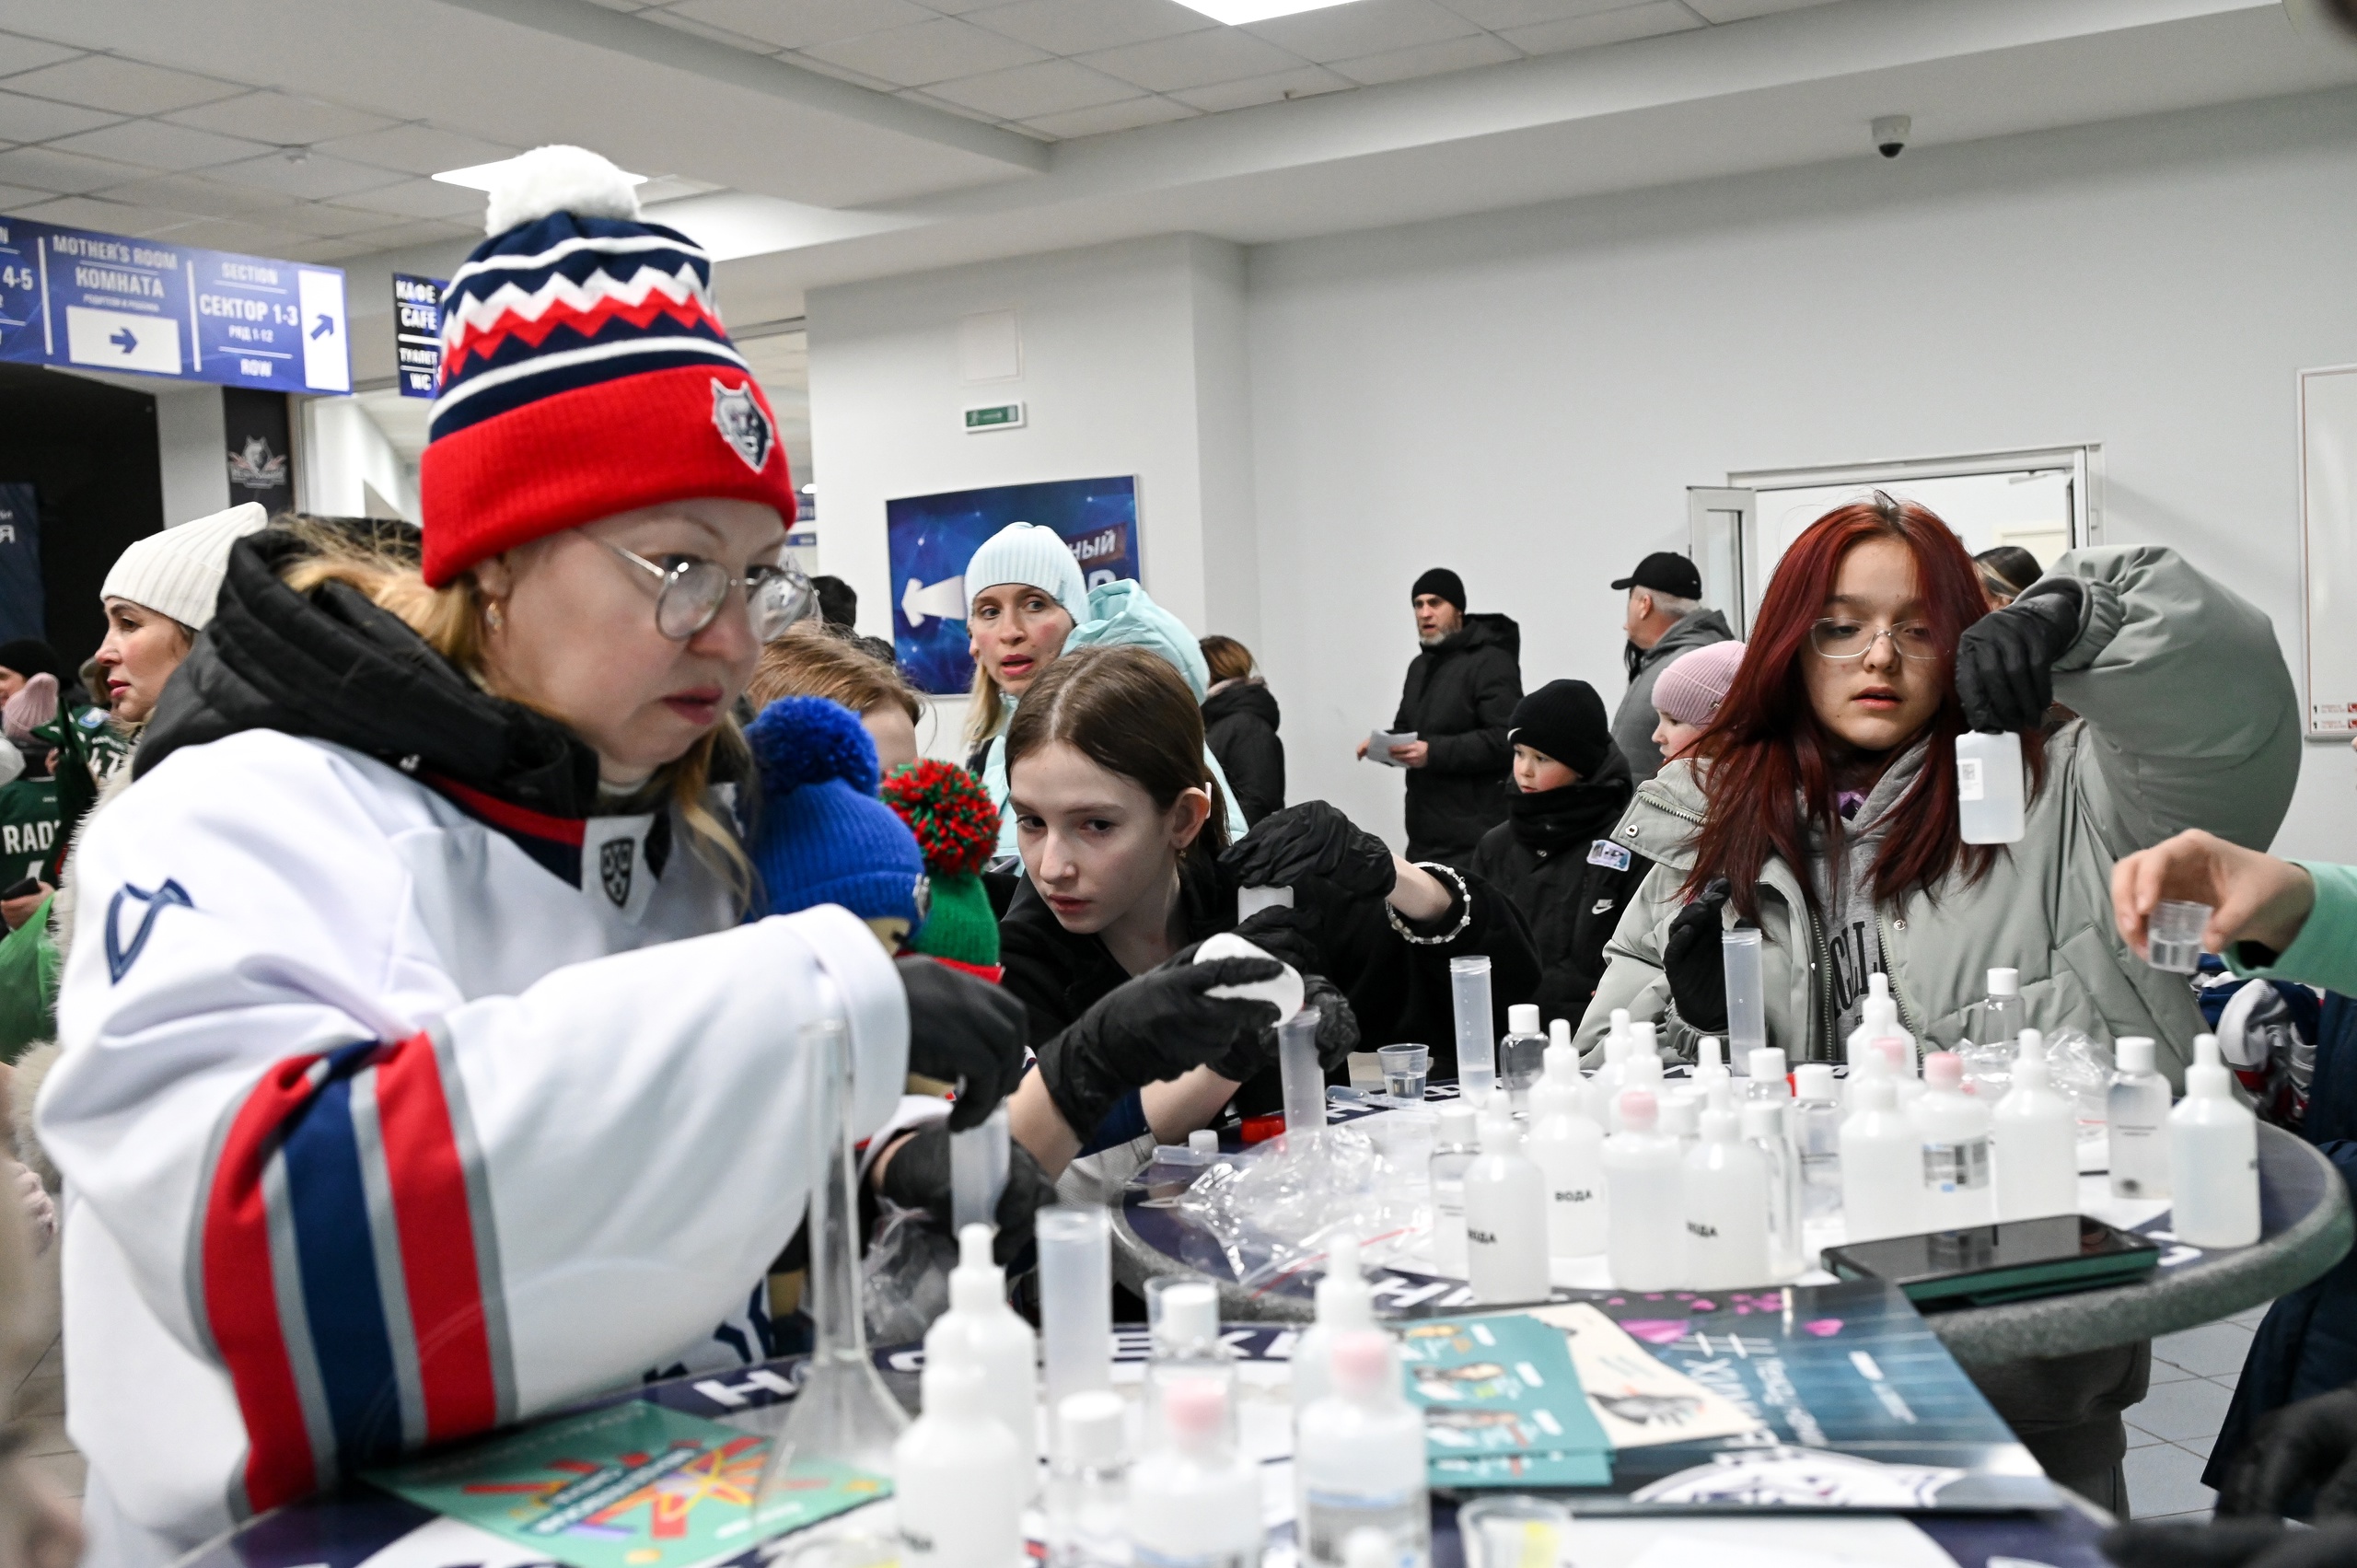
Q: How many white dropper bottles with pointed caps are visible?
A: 13